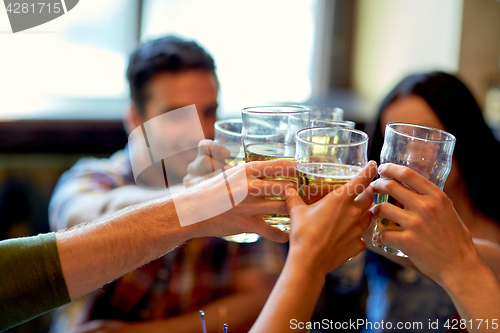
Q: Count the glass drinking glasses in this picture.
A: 6